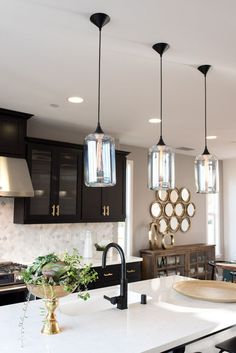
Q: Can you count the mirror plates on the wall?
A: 10